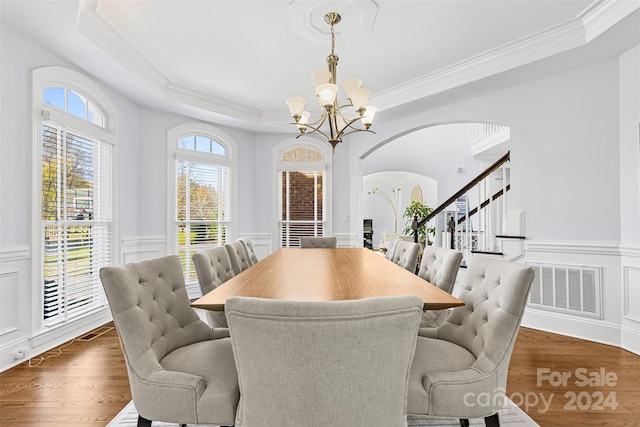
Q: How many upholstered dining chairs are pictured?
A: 10